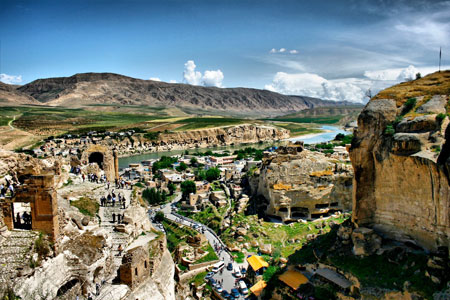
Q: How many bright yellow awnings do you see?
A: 3